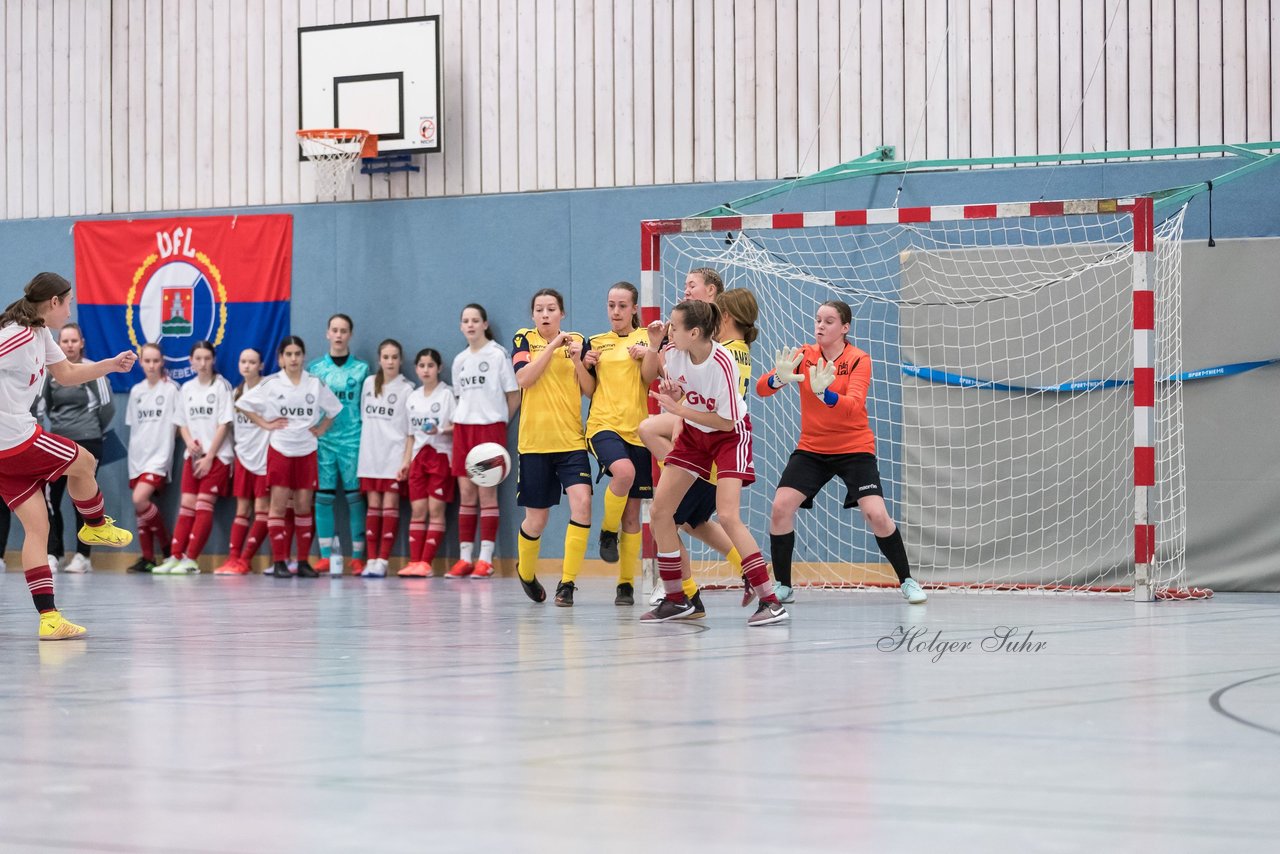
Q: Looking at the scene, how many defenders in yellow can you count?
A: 4